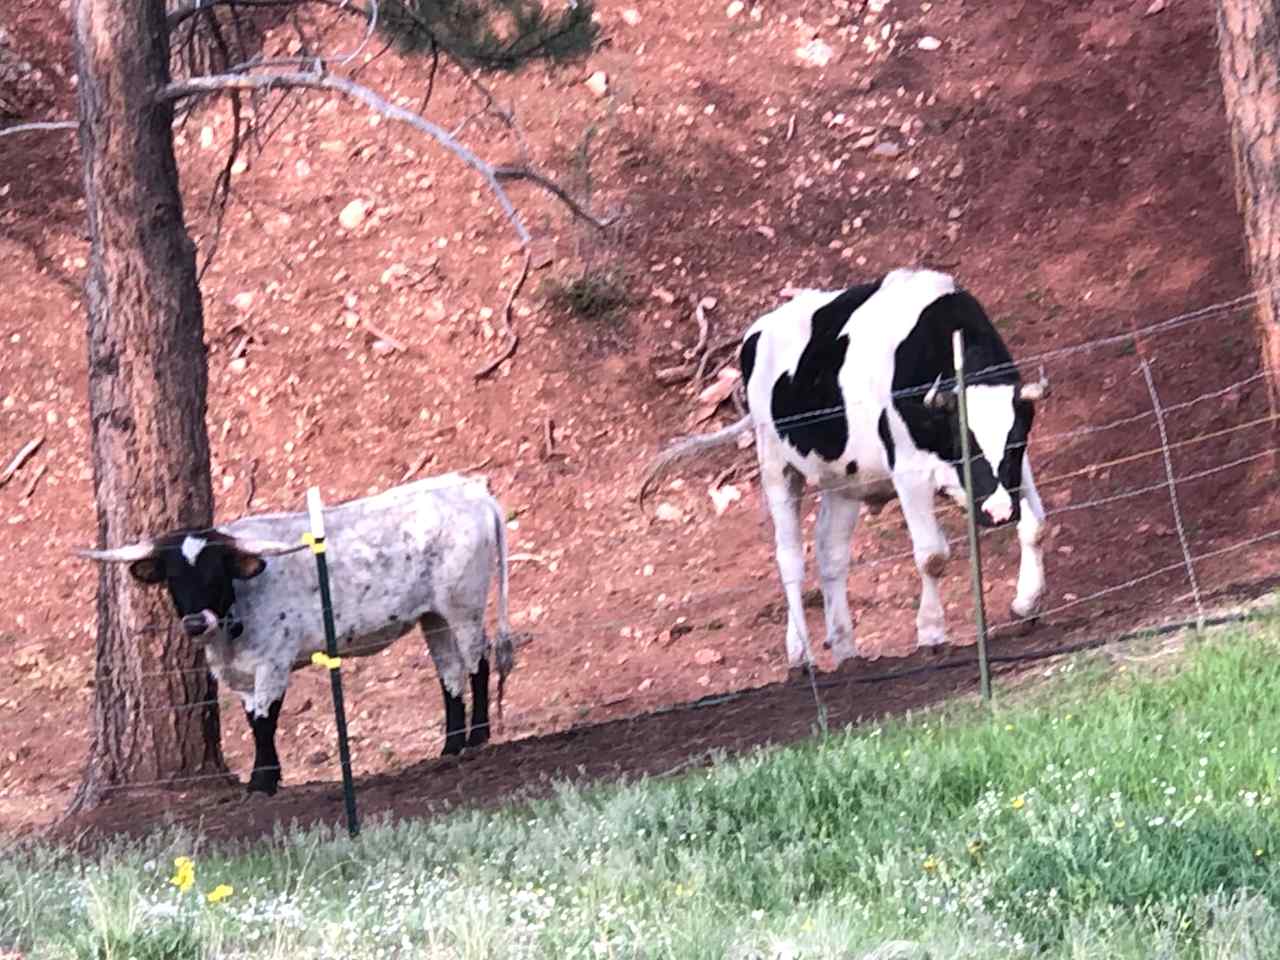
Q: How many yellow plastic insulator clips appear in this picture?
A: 2